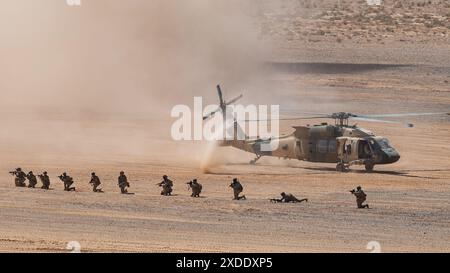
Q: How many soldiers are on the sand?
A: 11